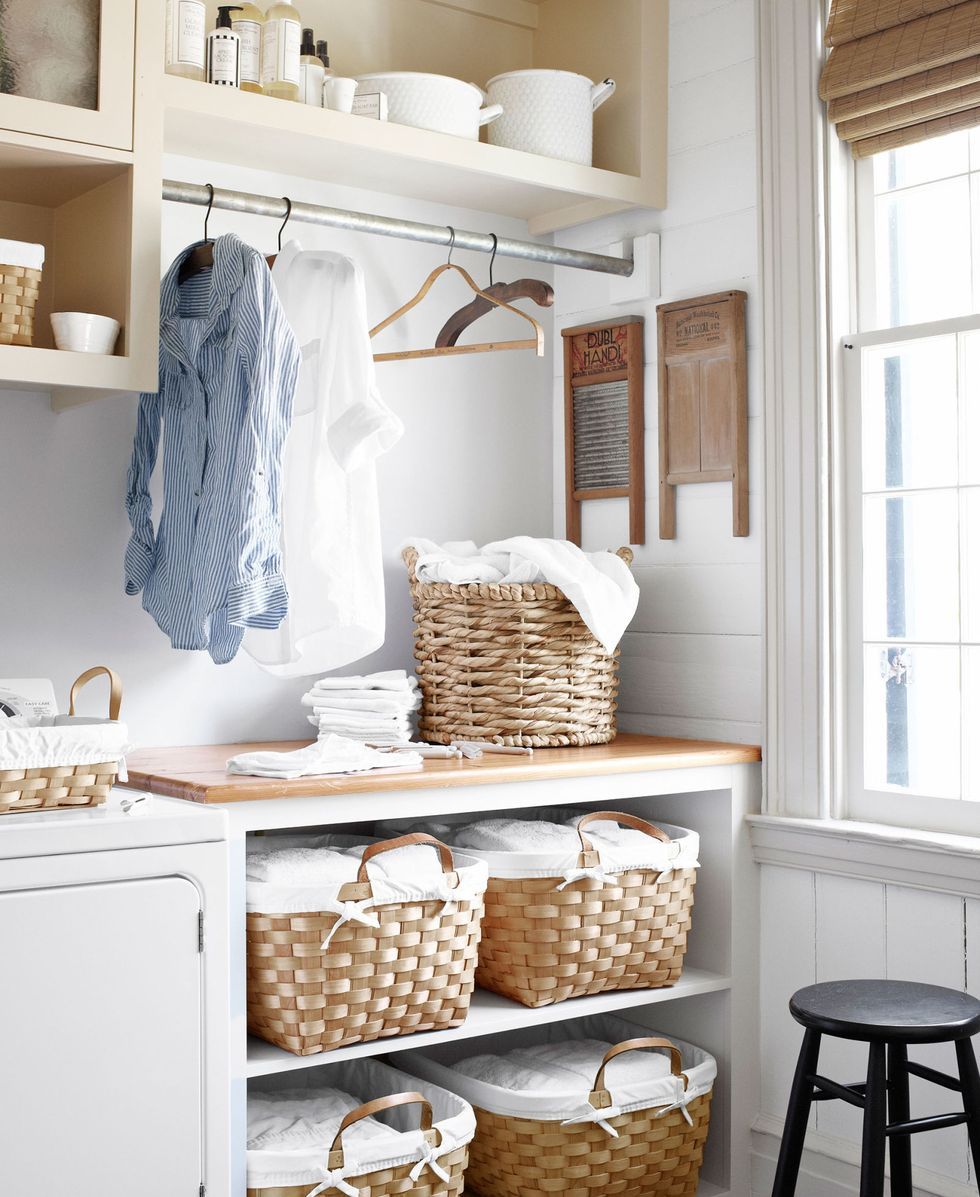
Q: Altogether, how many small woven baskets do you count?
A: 2